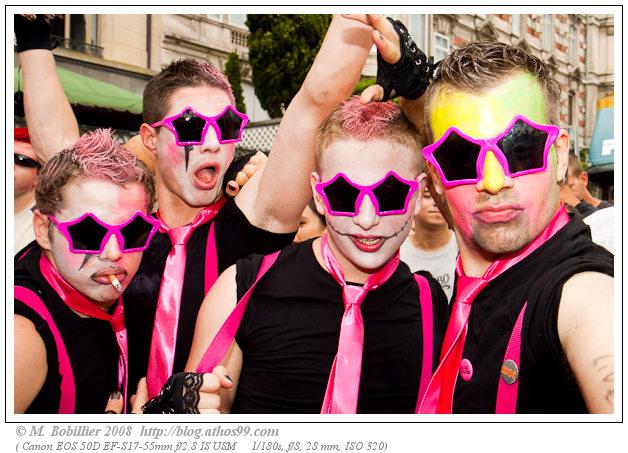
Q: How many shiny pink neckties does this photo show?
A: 4